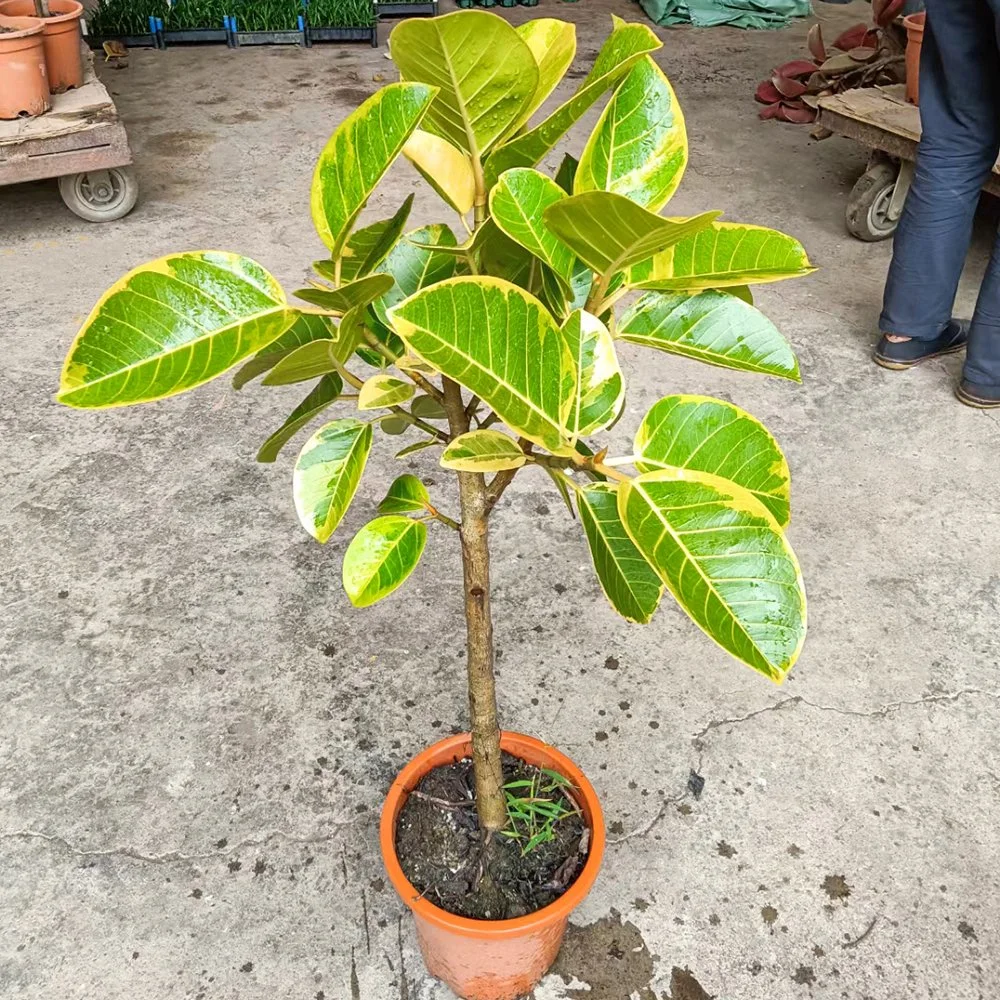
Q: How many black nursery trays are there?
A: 5